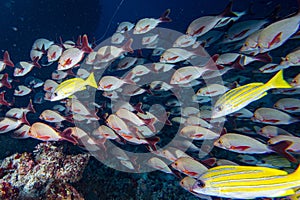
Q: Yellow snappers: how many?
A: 3